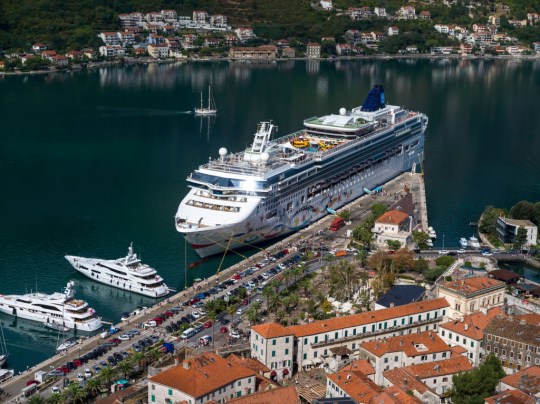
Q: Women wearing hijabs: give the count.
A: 0